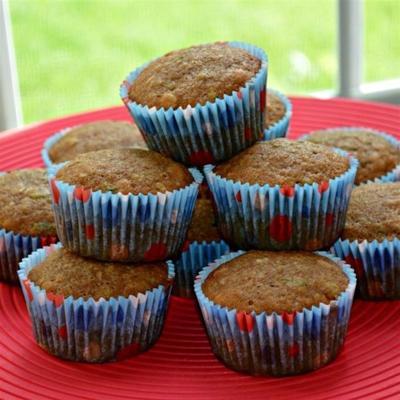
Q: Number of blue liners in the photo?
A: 11